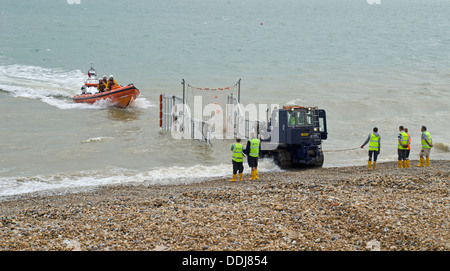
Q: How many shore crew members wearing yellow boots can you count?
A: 6